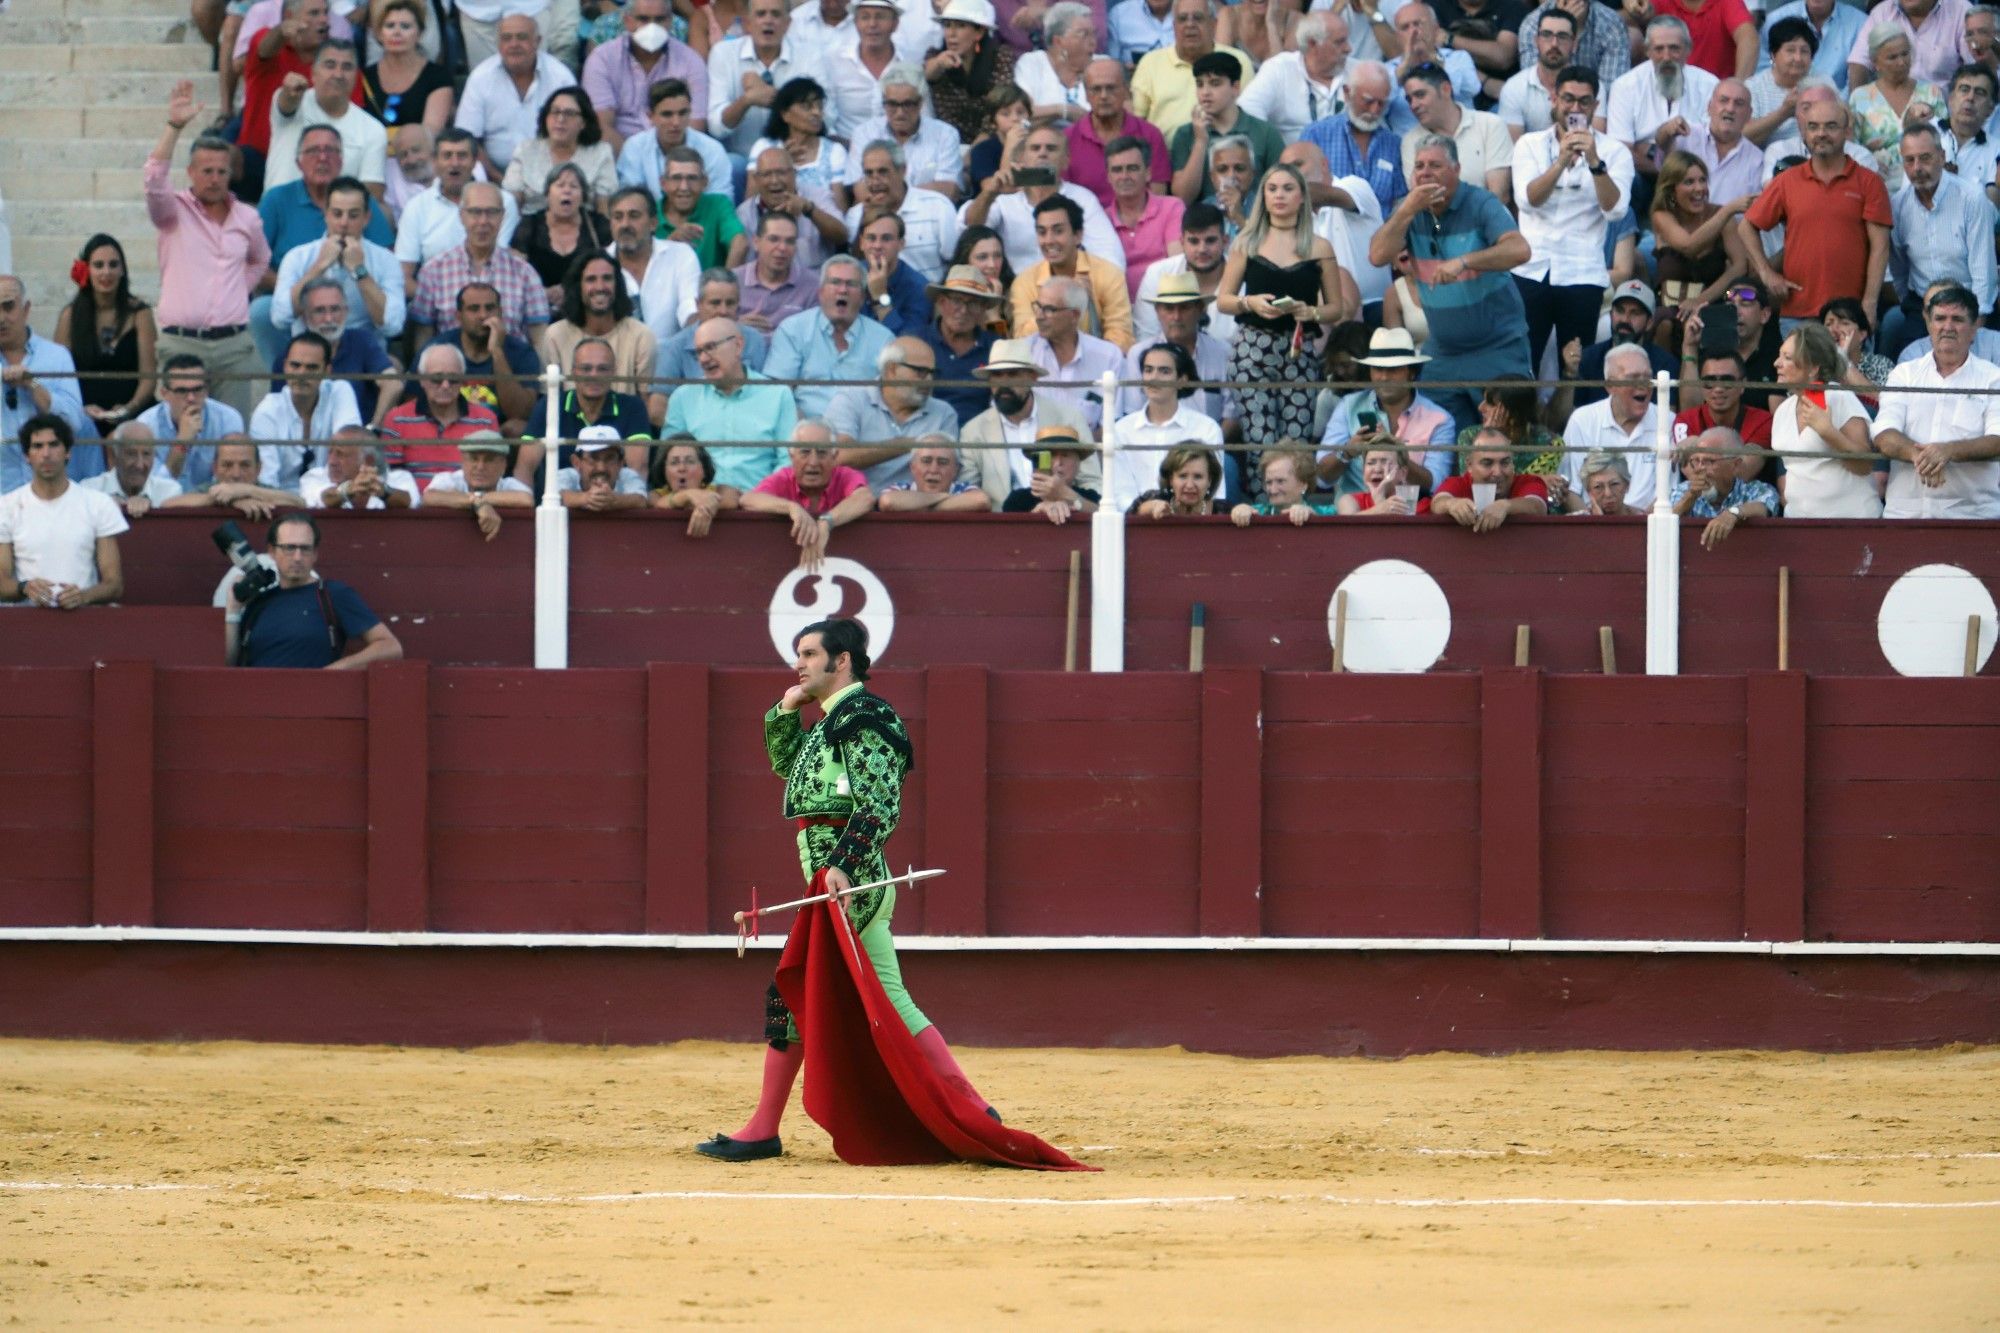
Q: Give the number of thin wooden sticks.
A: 7